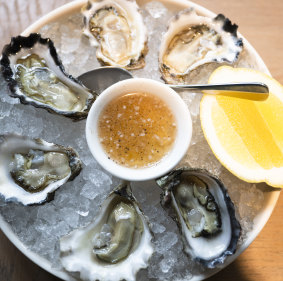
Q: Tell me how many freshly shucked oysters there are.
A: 6